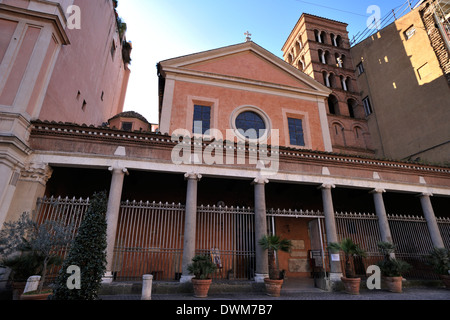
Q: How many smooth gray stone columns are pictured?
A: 6